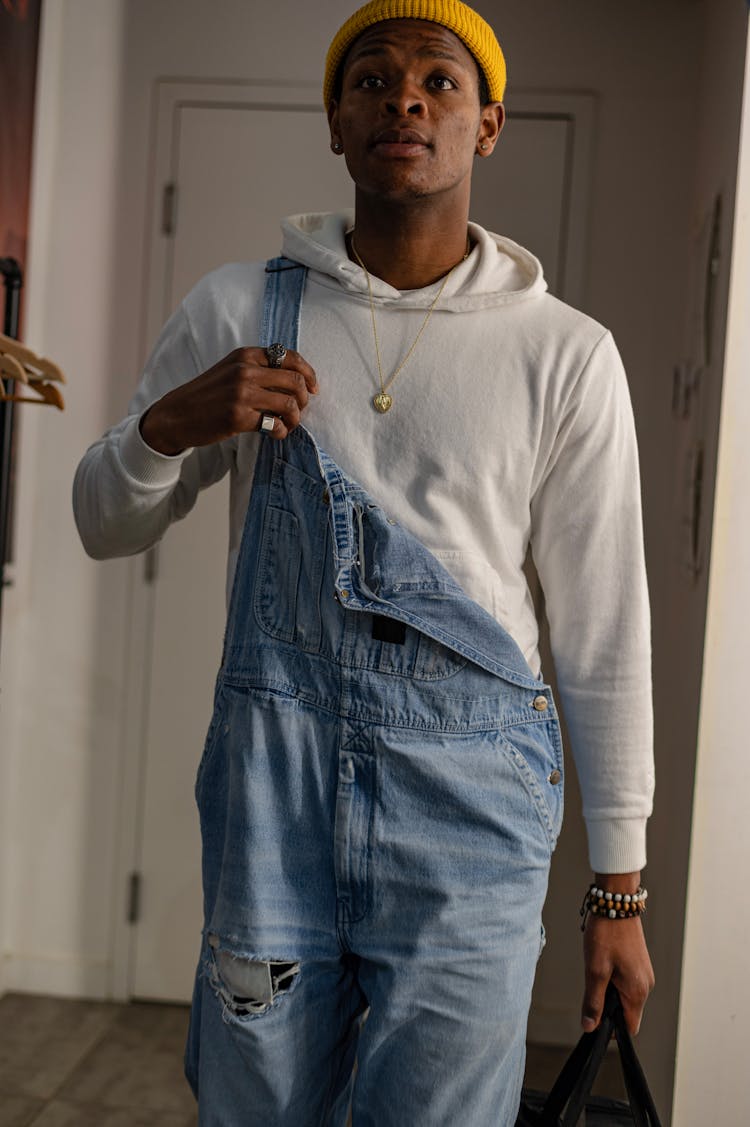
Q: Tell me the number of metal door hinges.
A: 3